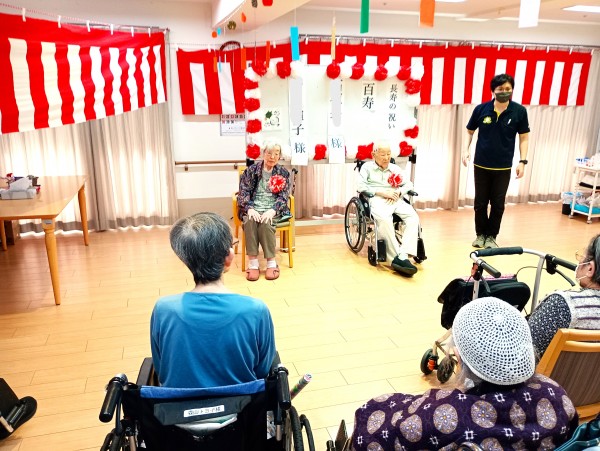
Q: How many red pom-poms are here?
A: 15